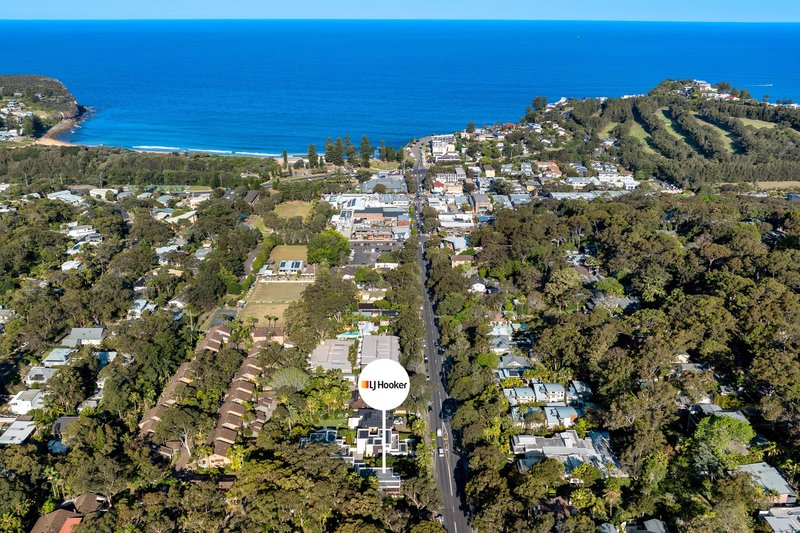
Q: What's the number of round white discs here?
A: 1